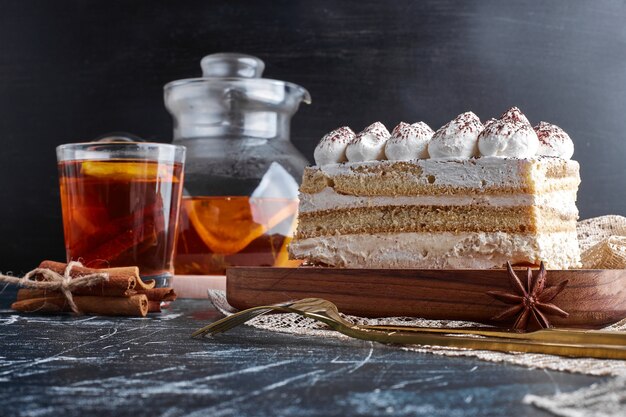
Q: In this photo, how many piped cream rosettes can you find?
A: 6